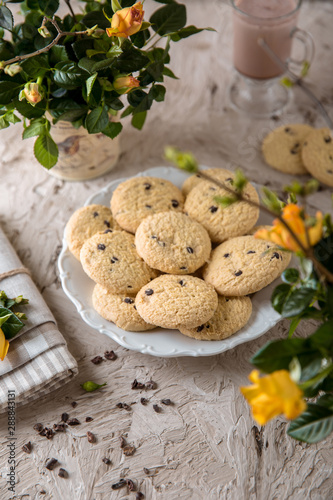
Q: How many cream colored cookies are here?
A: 13